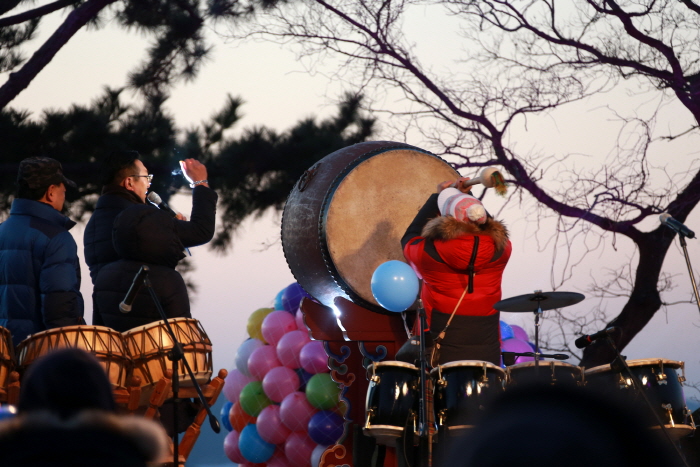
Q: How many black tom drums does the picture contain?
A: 4